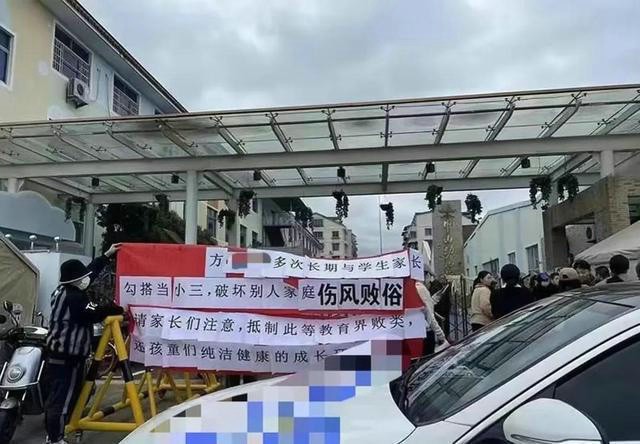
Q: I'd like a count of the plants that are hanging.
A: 11